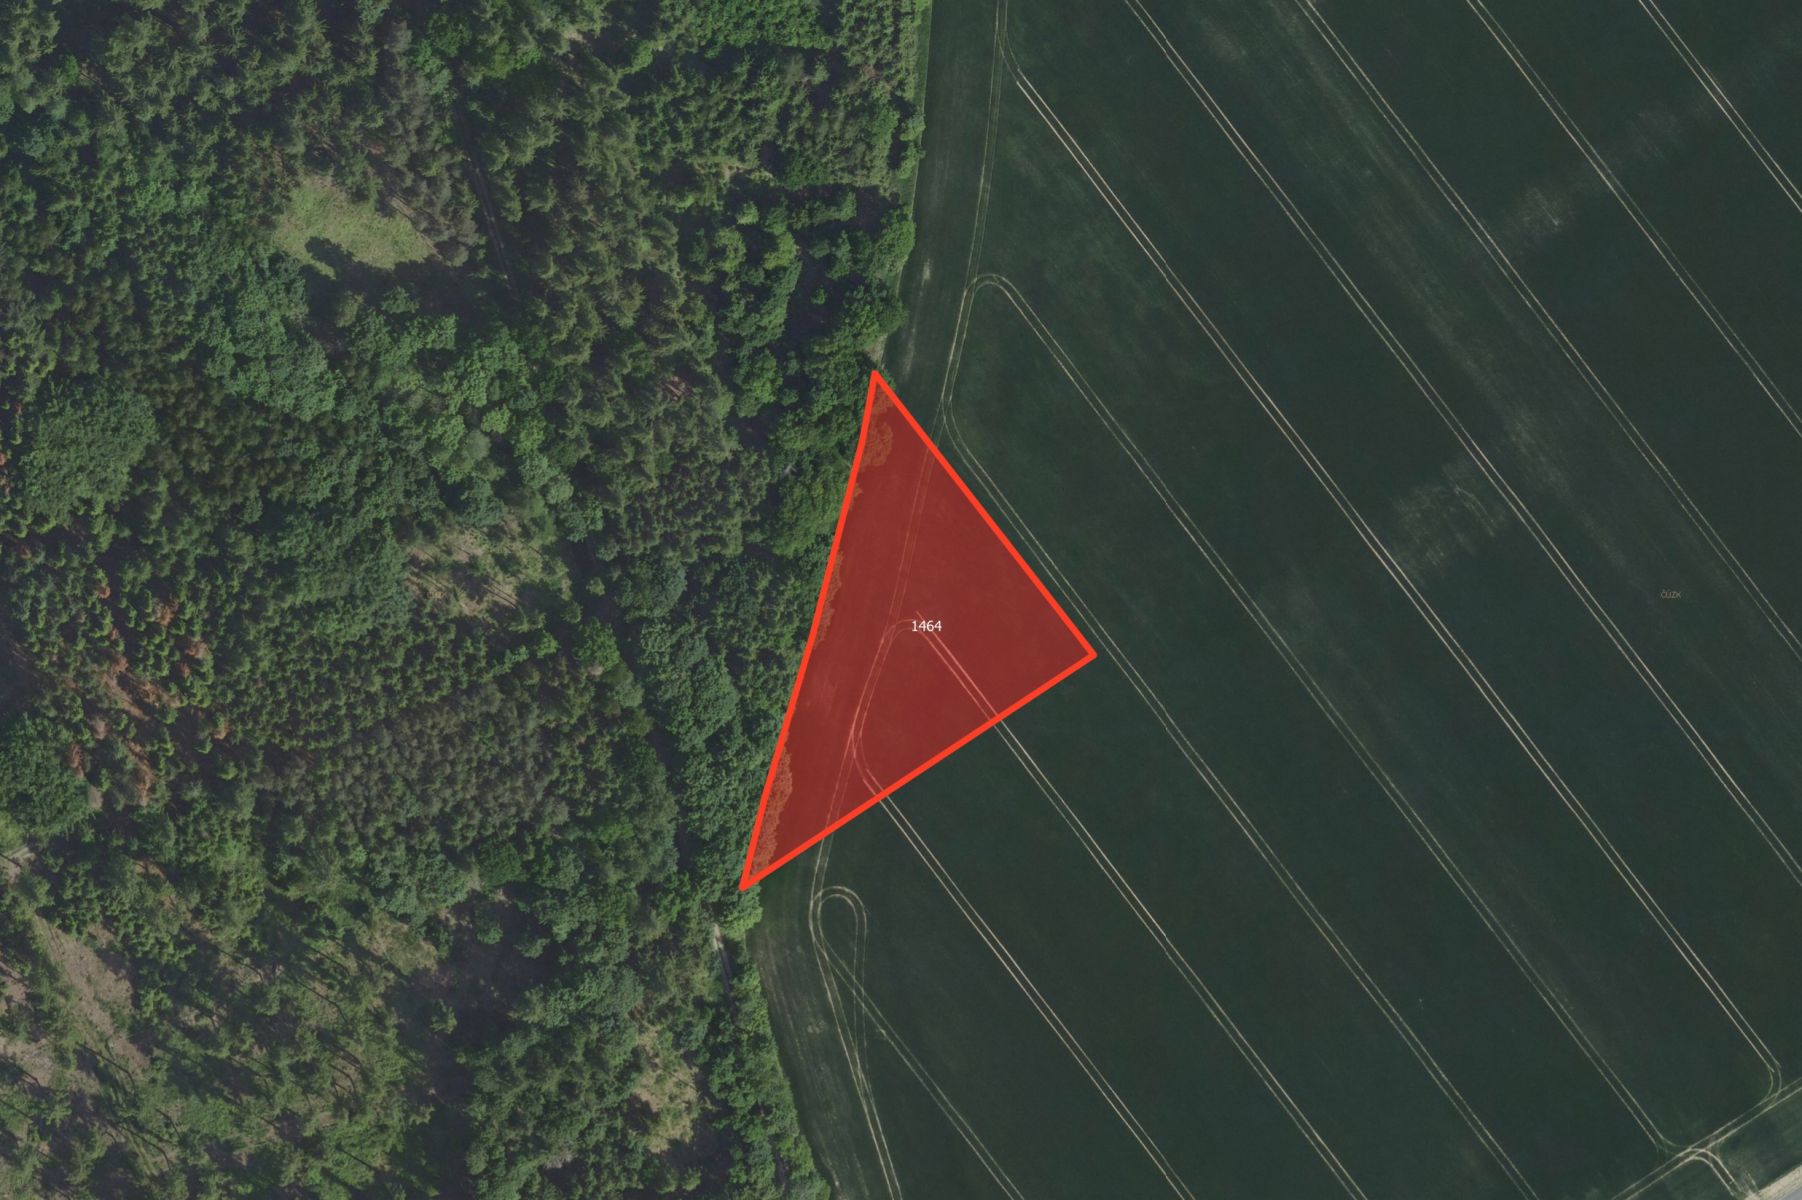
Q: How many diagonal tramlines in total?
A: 10